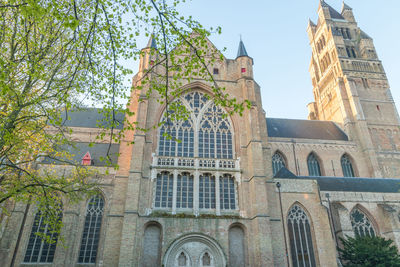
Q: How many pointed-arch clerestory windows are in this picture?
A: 3